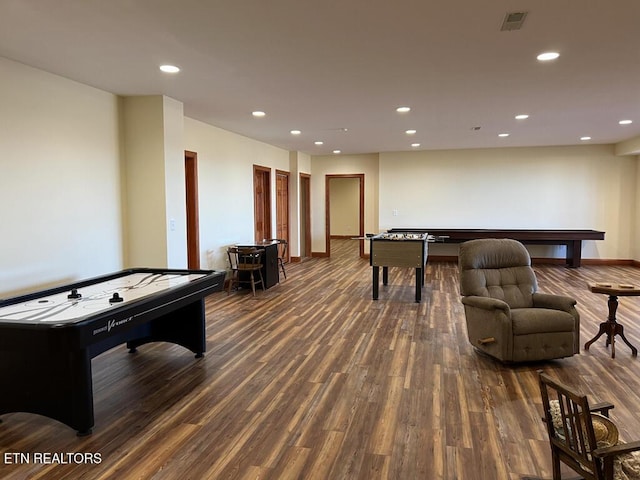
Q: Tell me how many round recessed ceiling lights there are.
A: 13